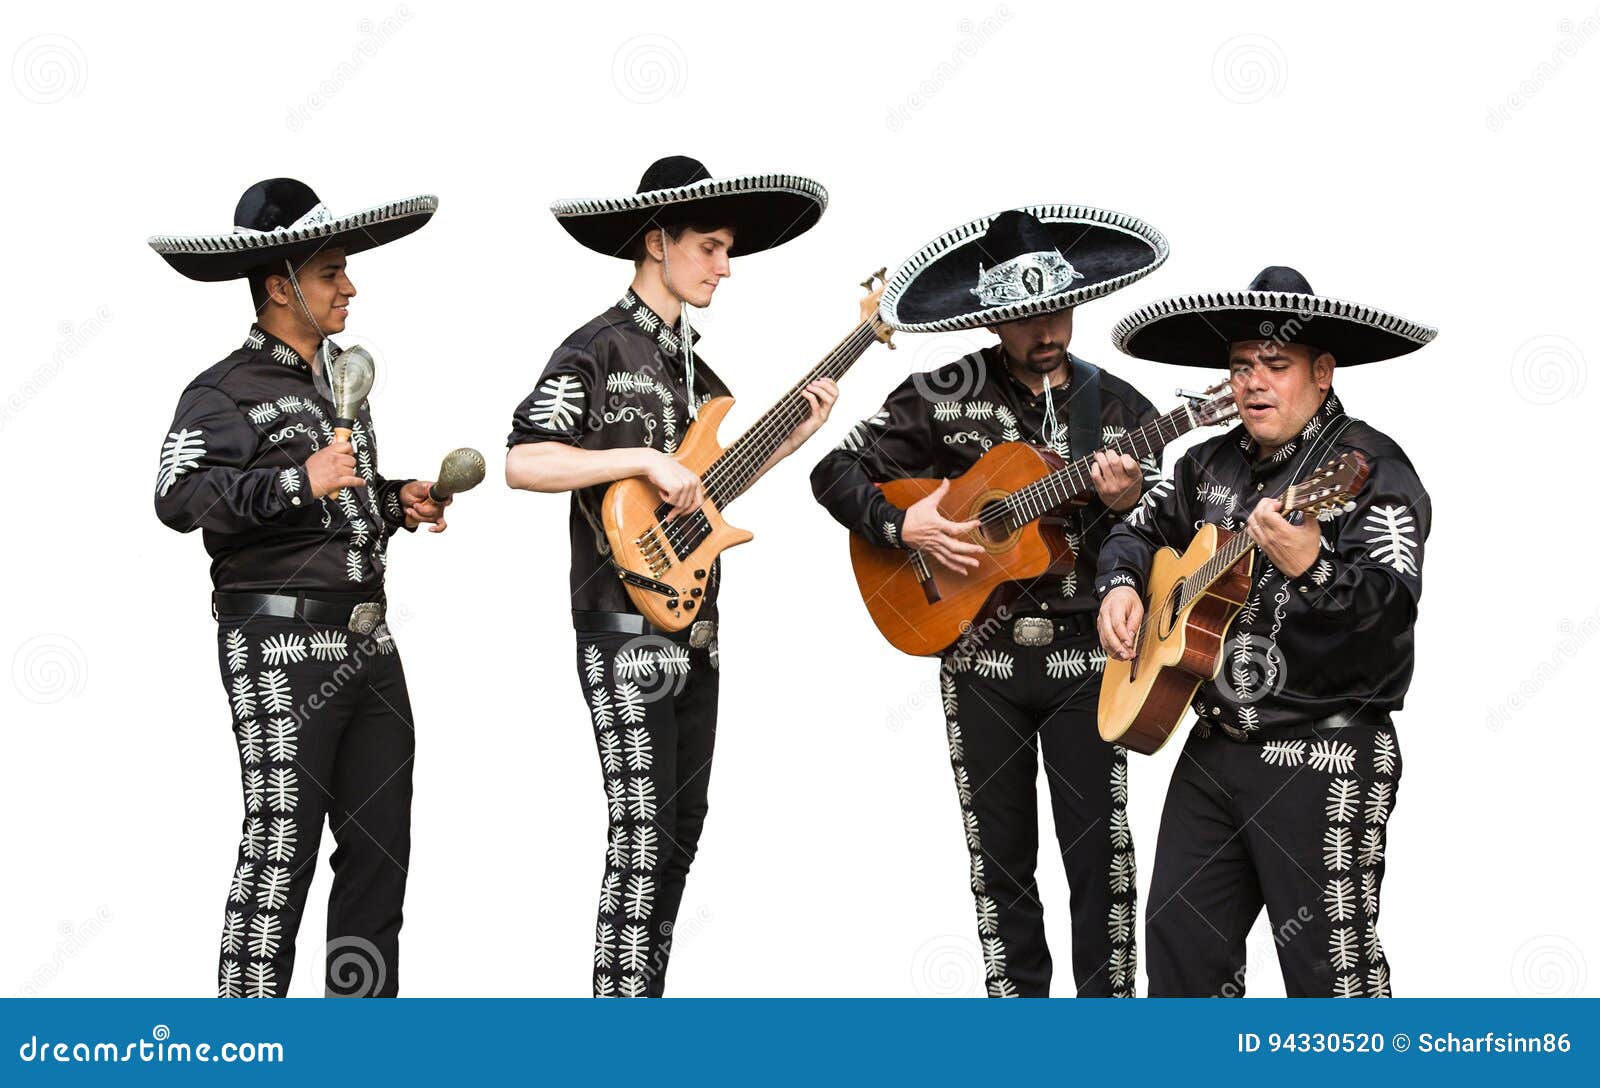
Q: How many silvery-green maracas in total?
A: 2